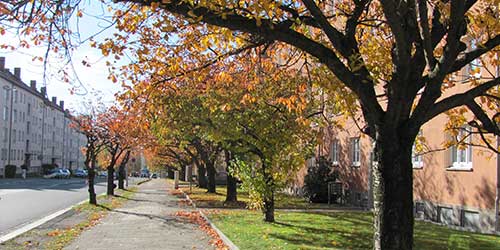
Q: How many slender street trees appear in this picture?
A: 3